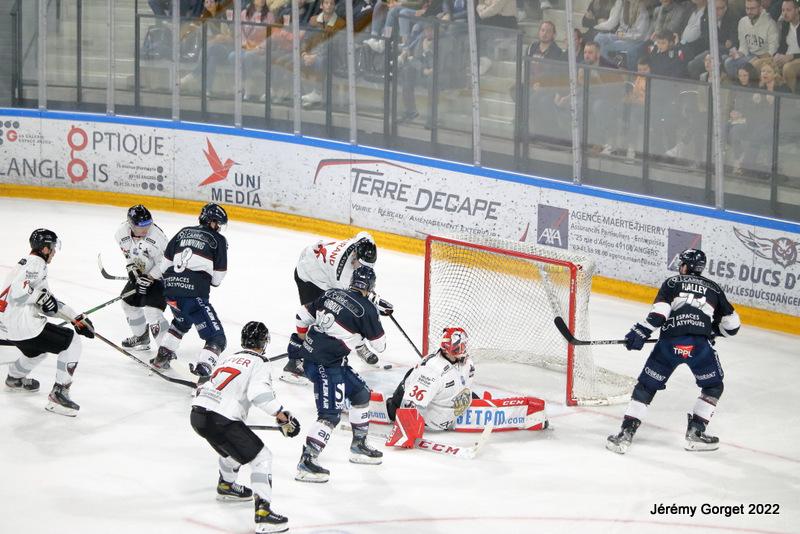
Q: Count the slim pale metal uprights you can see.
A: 9